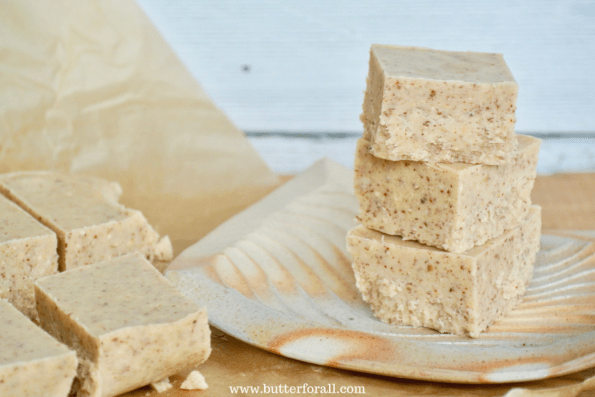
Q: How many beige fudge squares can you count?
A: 7